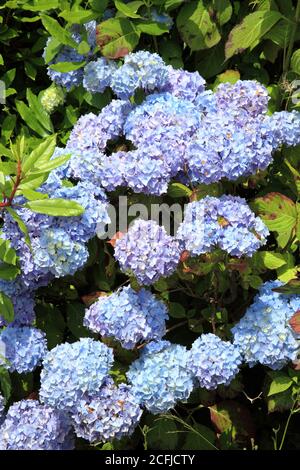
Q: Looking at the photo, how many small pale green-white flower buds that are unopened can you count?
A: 1